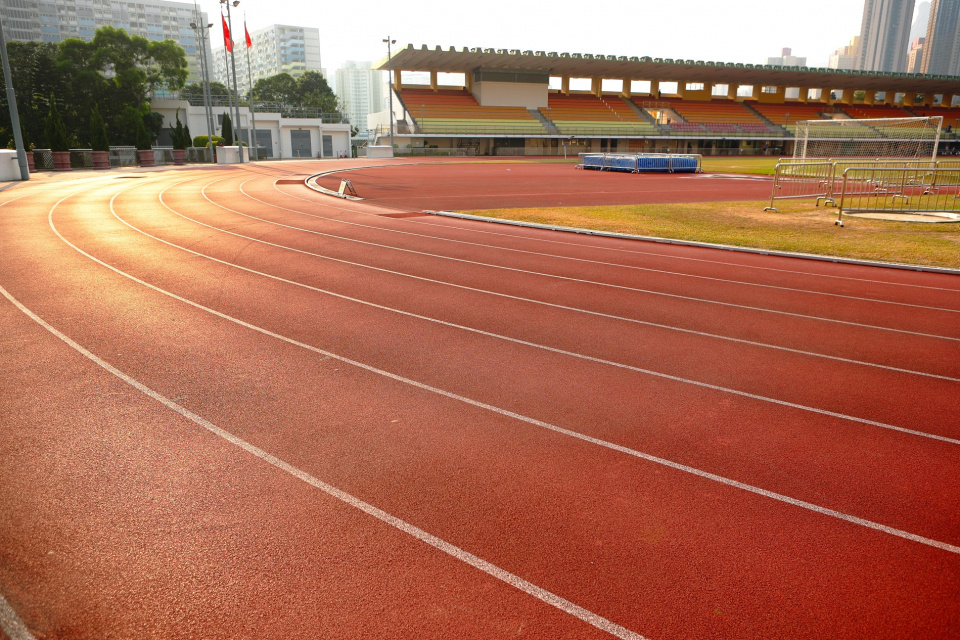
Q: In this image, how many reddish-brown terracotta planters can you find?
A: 5